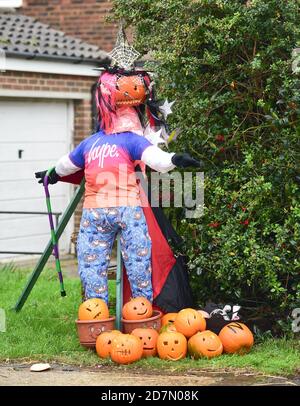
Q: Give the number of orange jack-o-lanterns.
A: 11